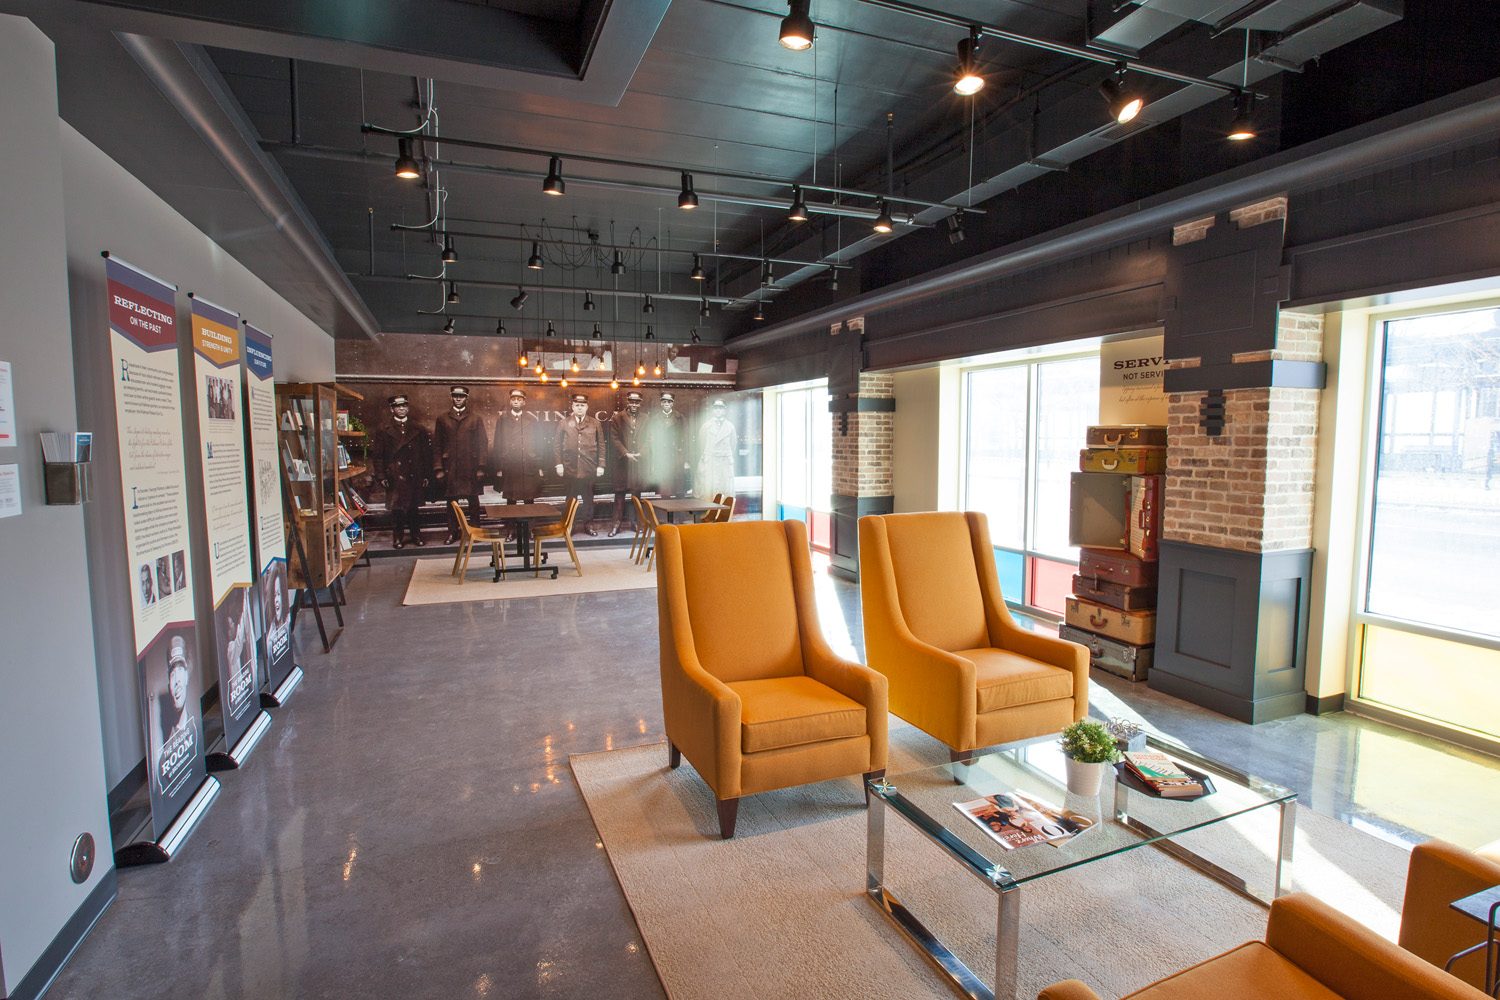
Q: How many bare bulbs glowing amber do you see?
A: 10